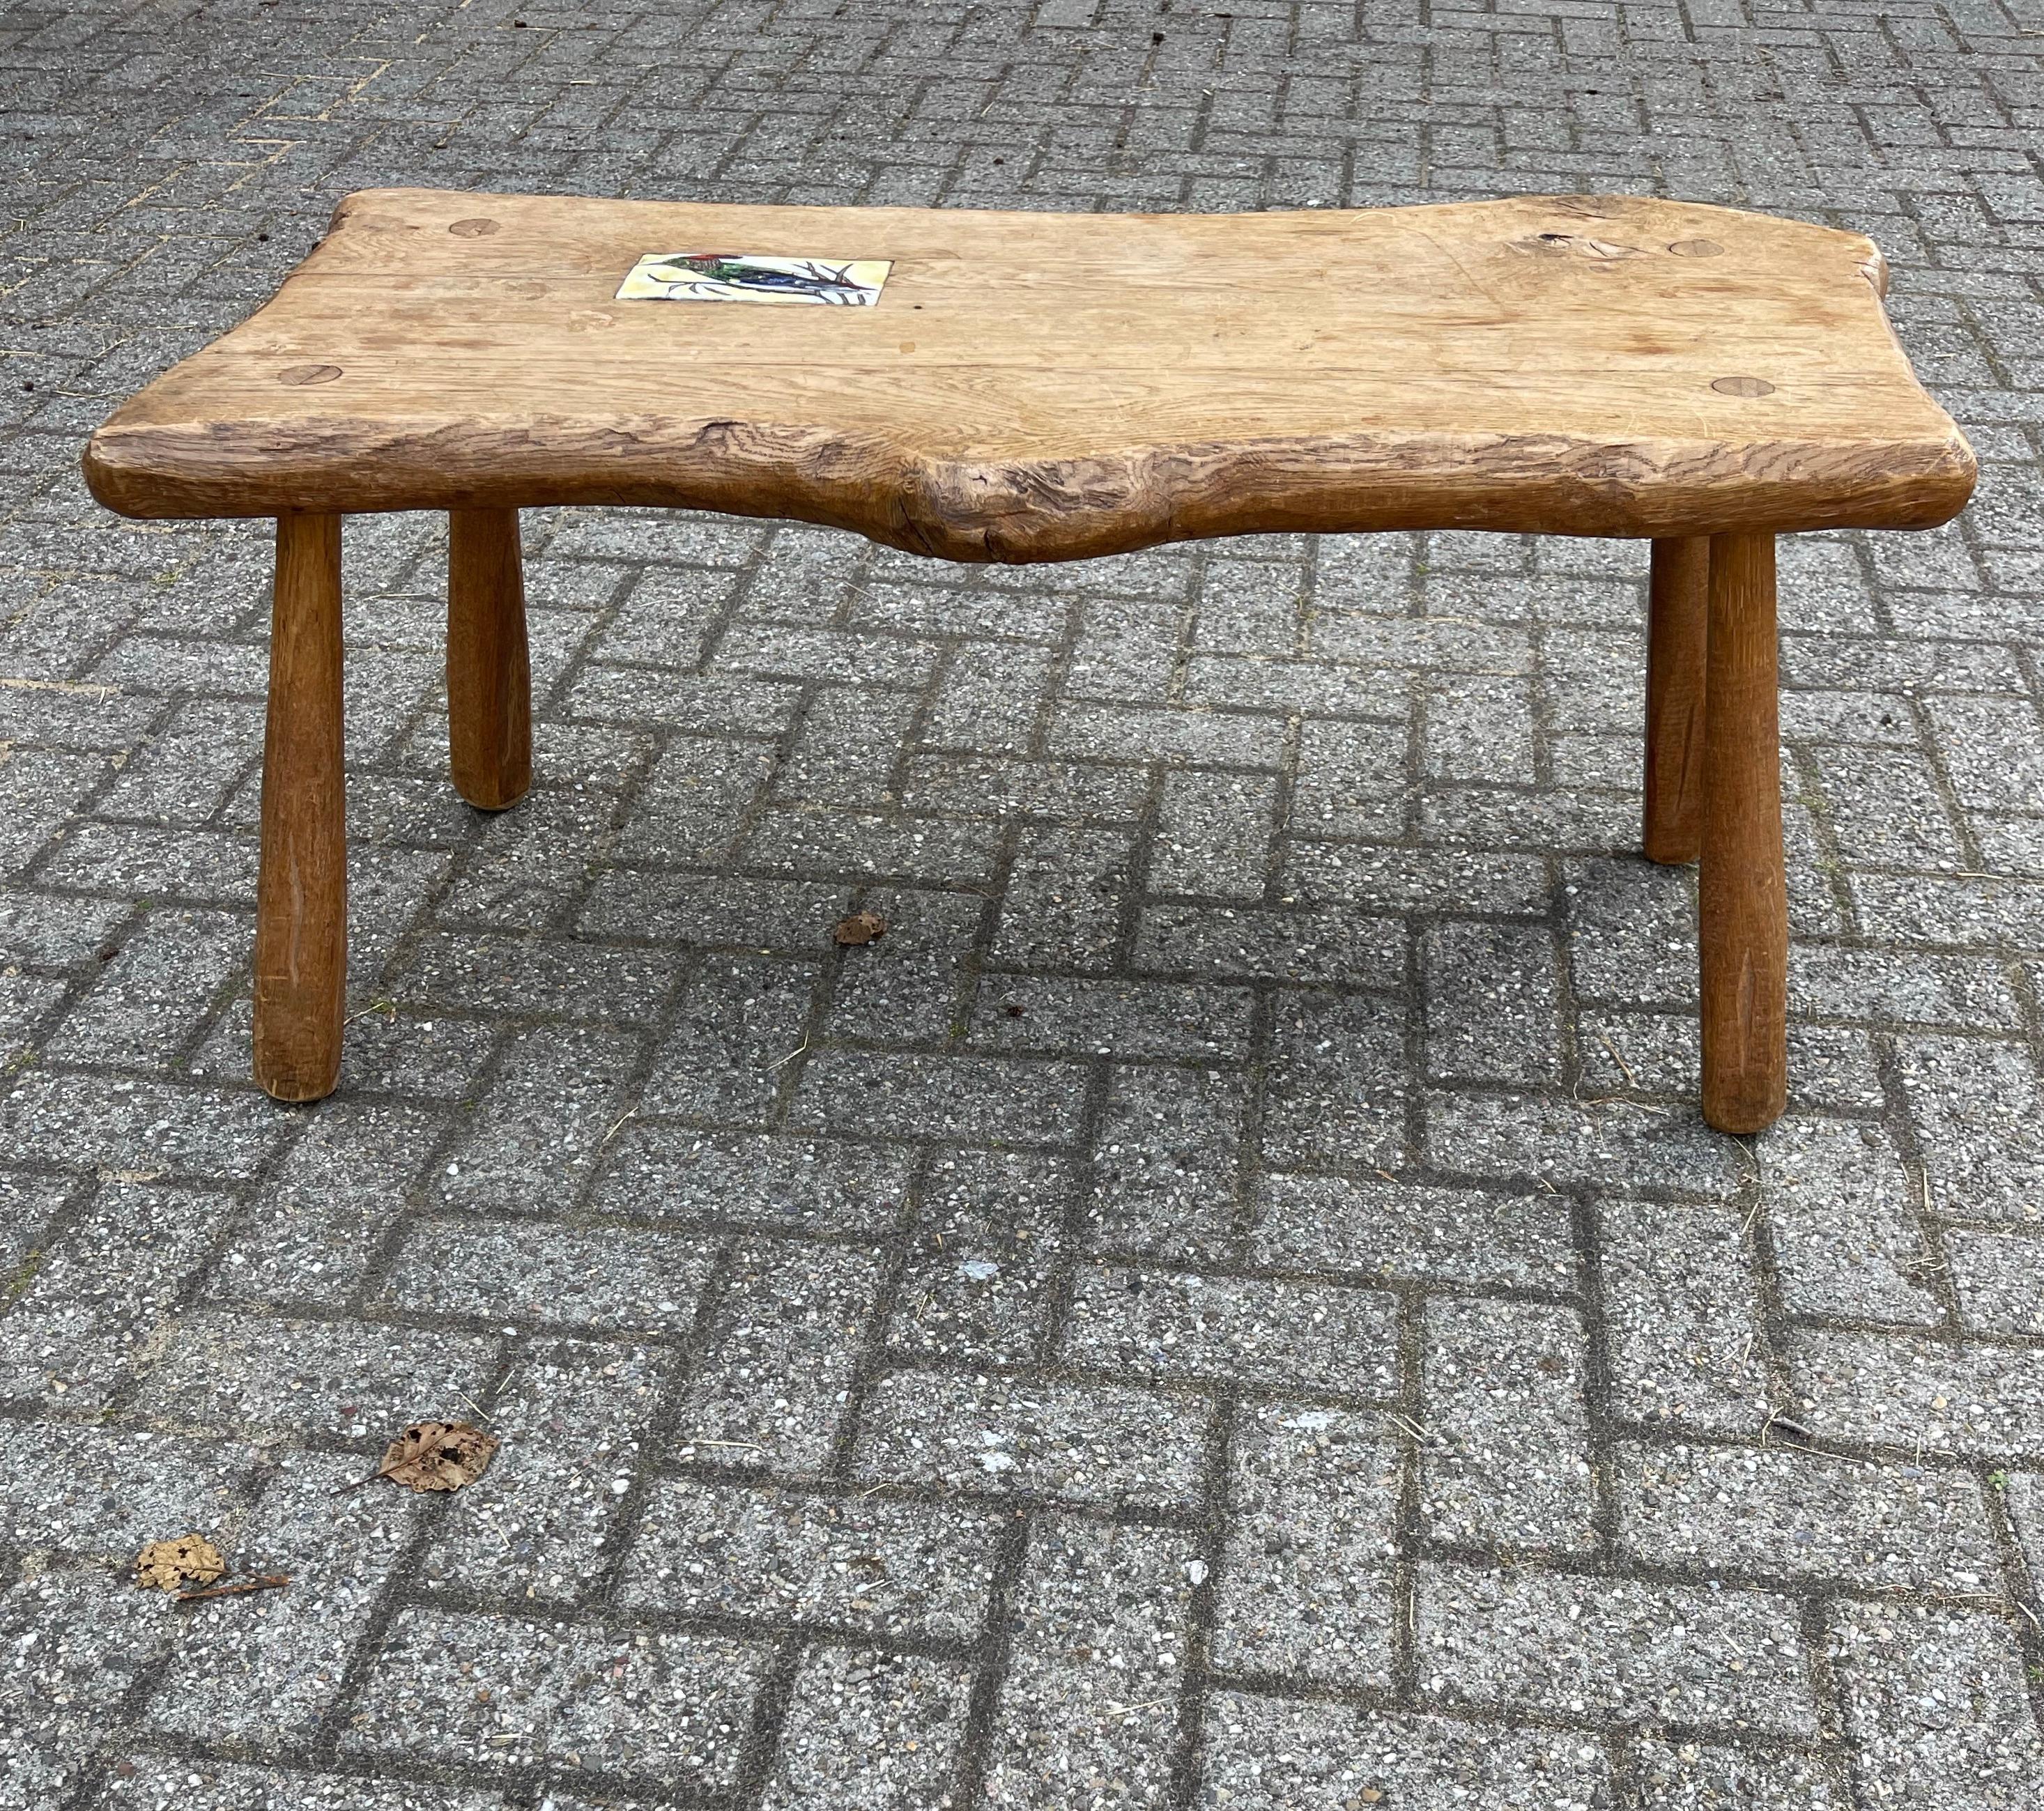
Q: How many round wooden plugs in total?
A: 4